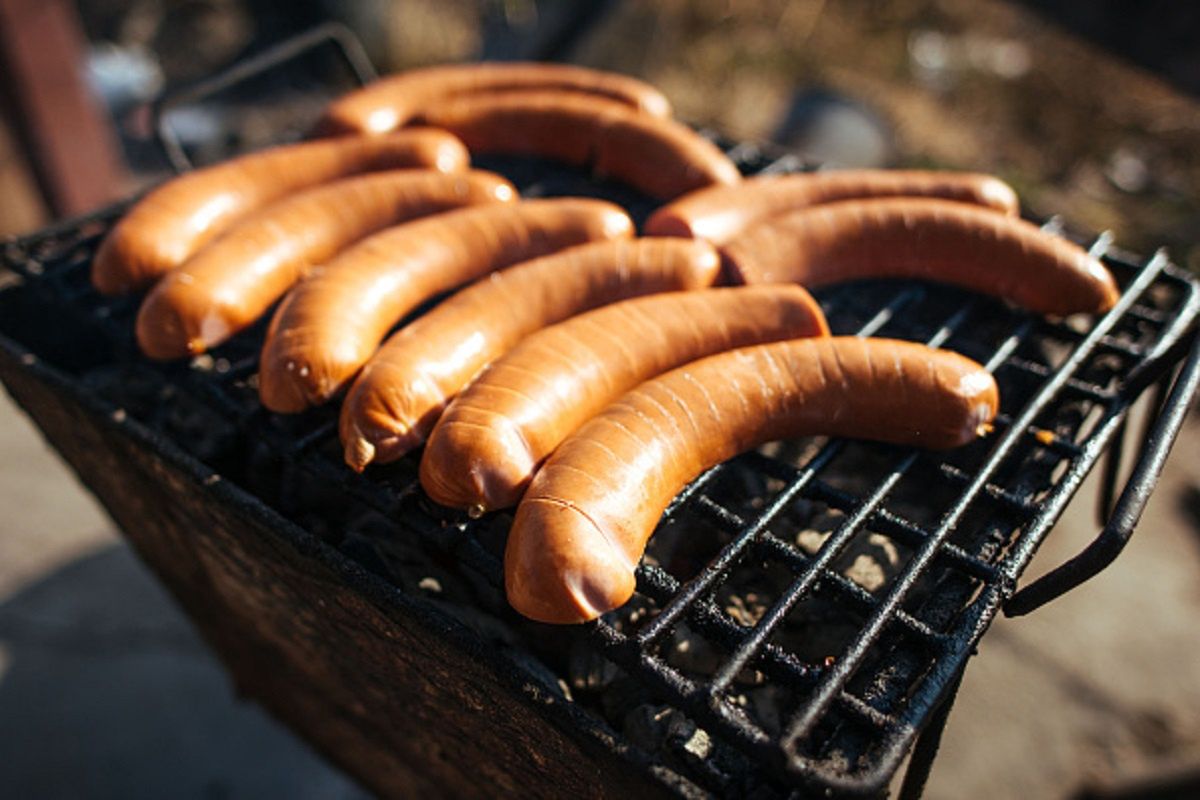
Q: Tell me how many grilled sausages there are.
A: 10